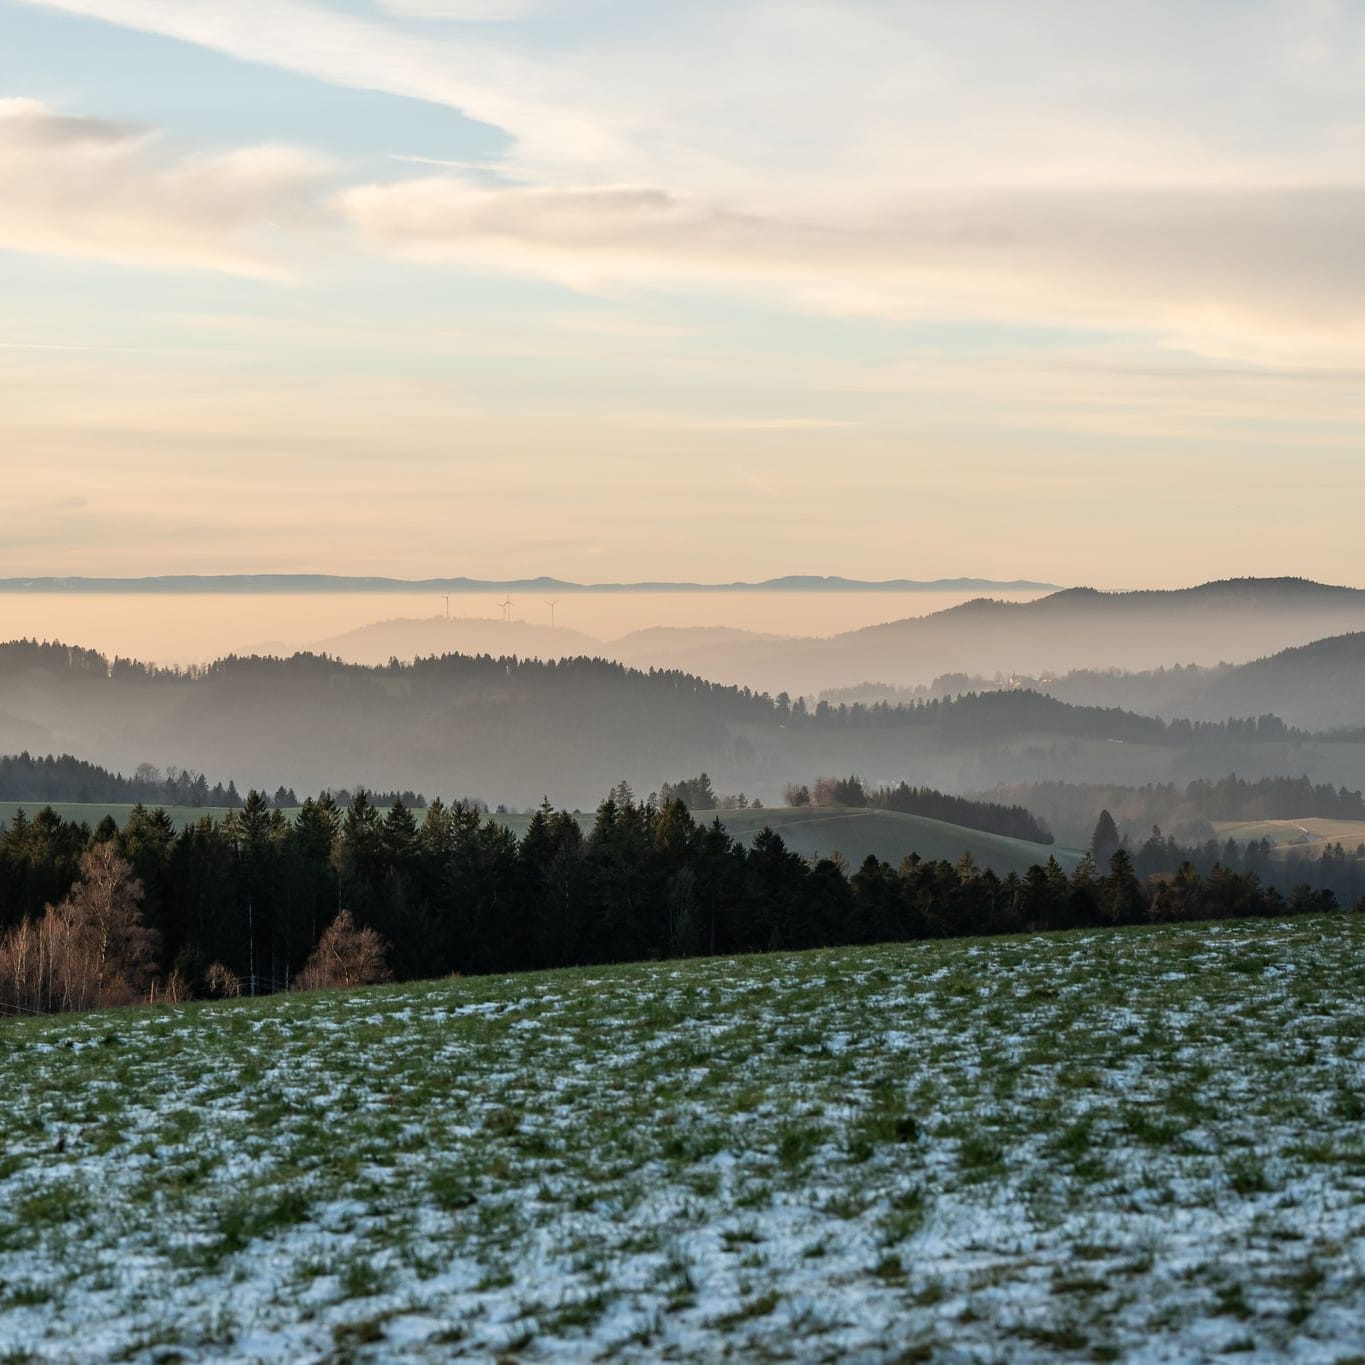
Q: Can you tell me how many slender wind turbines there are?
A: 4